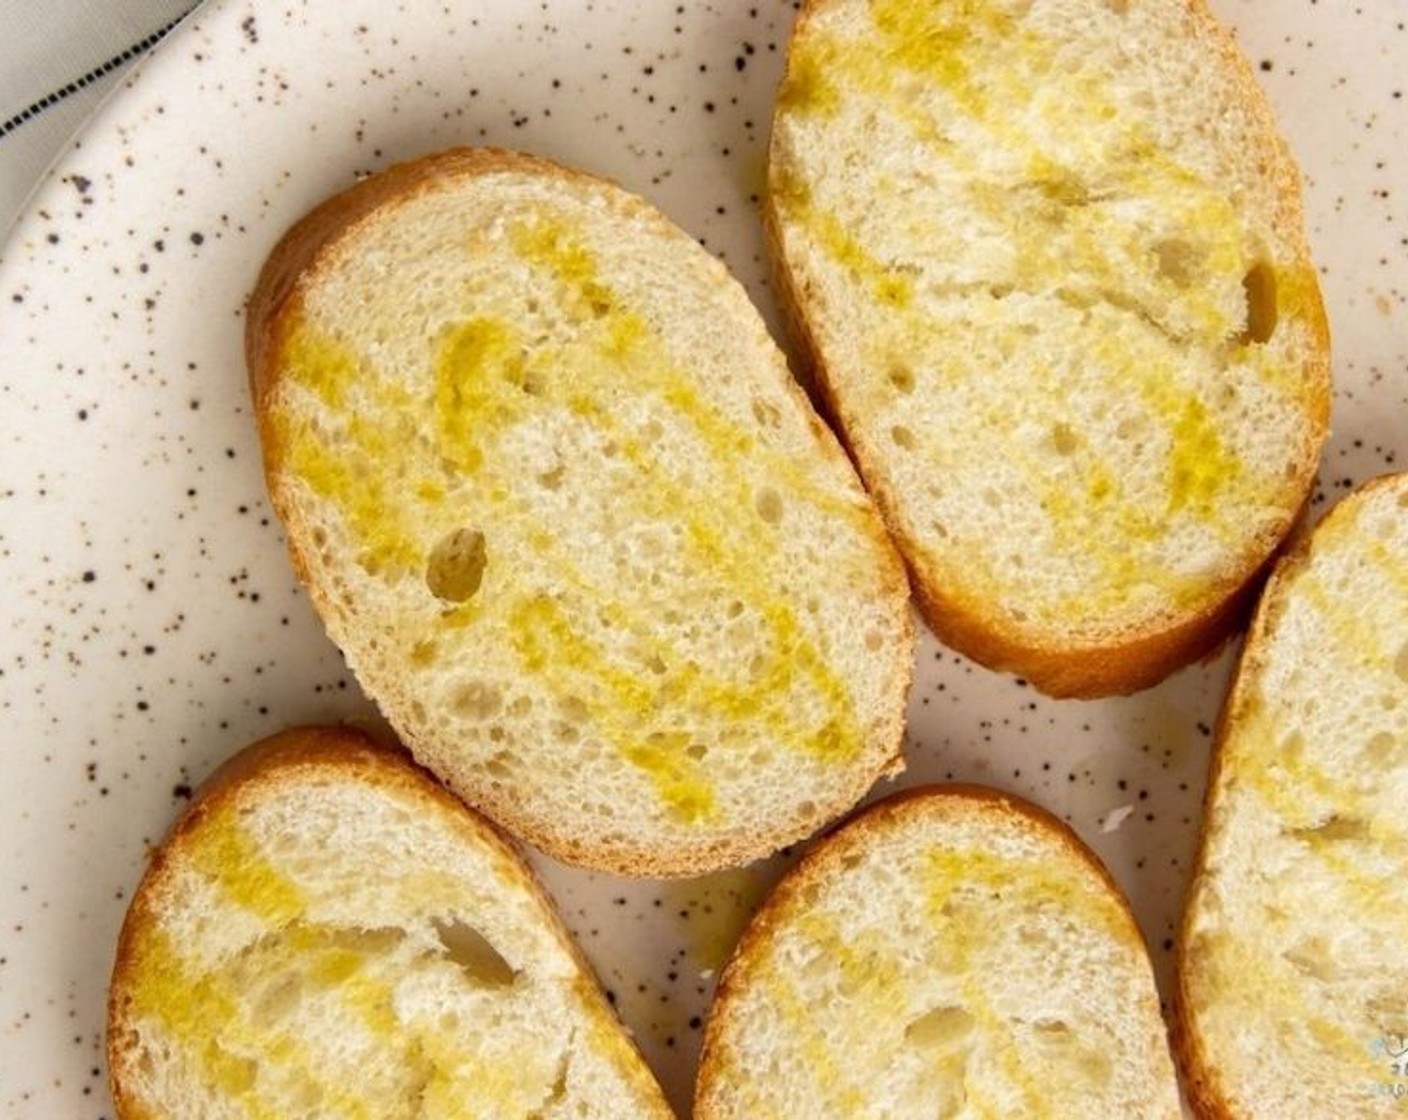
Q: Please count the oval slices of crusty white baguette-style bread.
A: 5